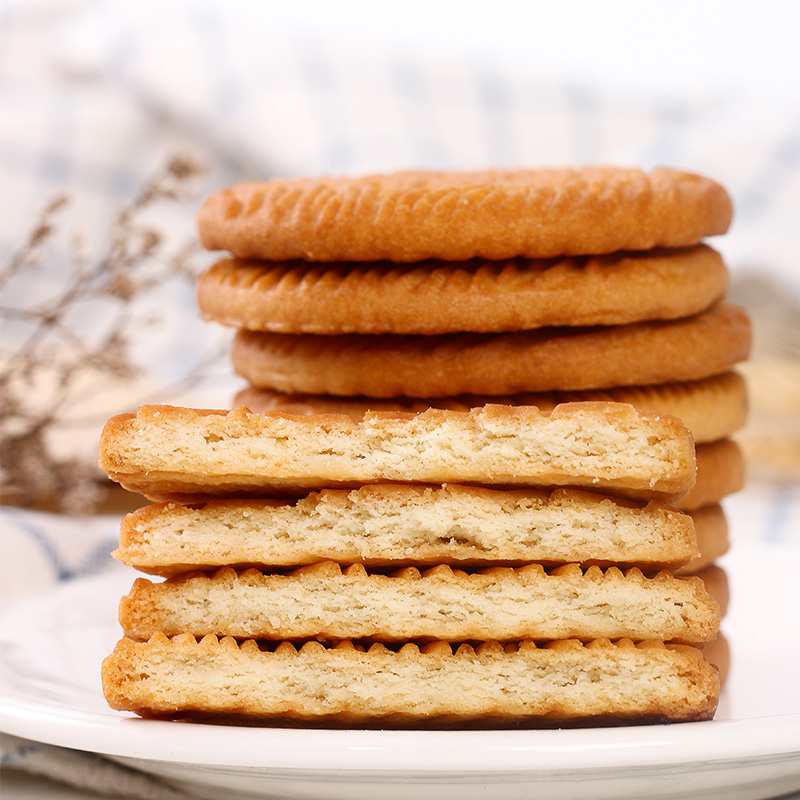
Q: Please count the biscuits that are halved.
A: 4